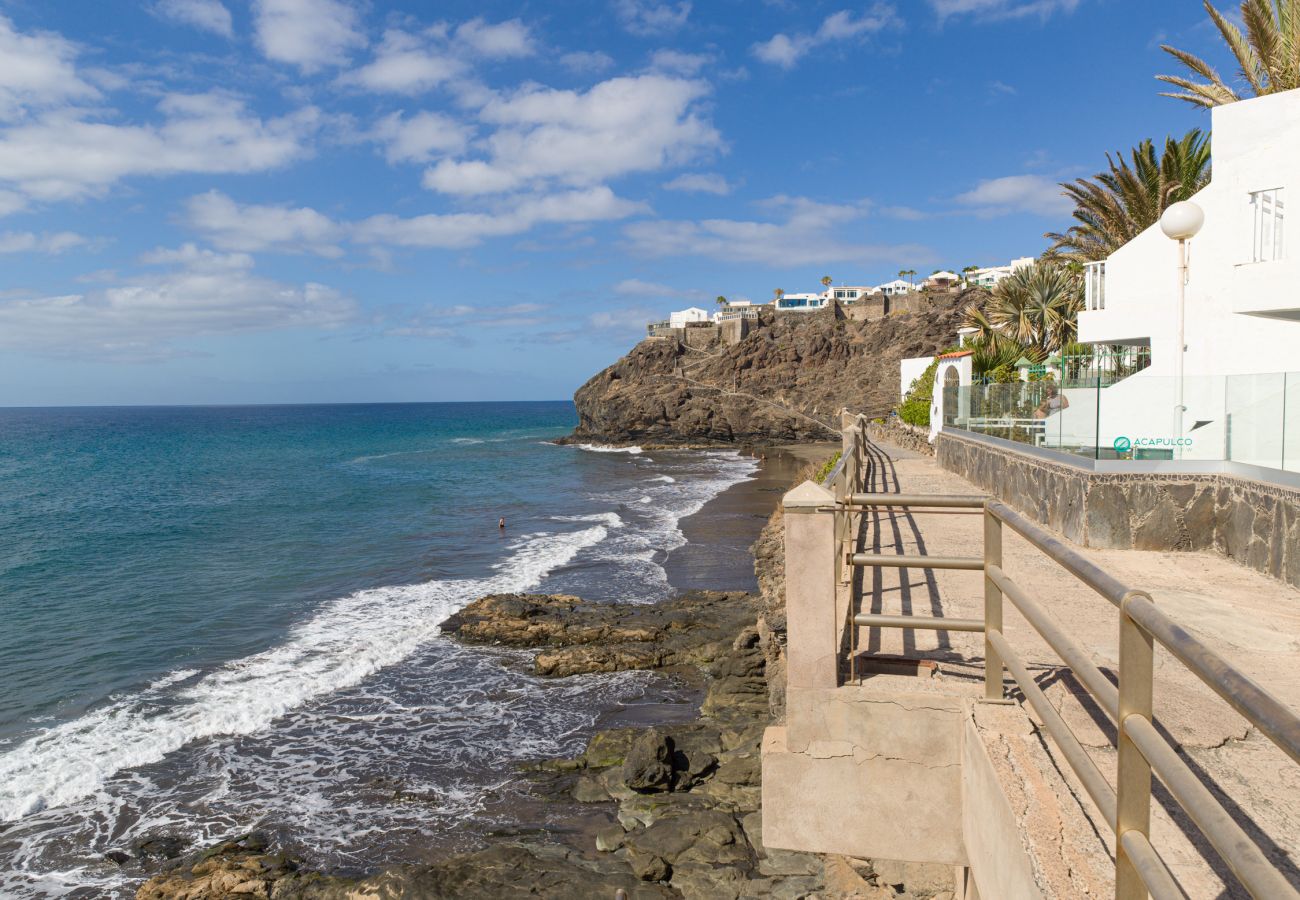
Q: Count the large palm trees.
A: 3